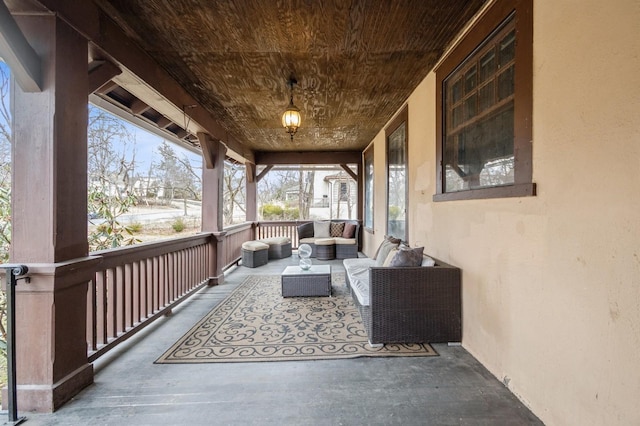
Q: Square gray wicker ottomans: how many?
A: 2